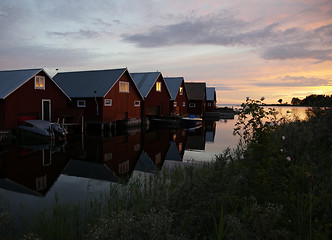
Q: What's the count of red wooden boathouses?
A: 6